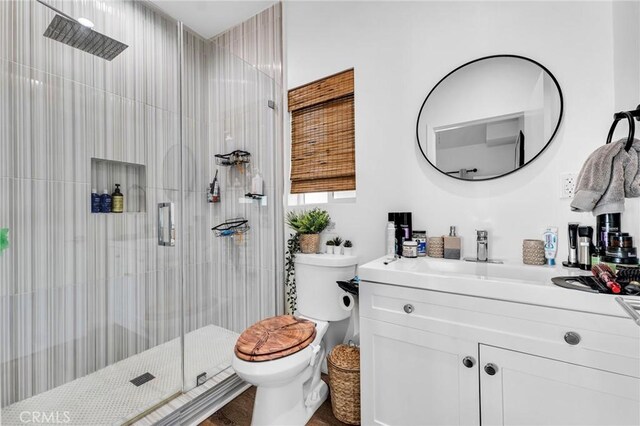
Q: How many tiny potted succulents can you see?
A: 3